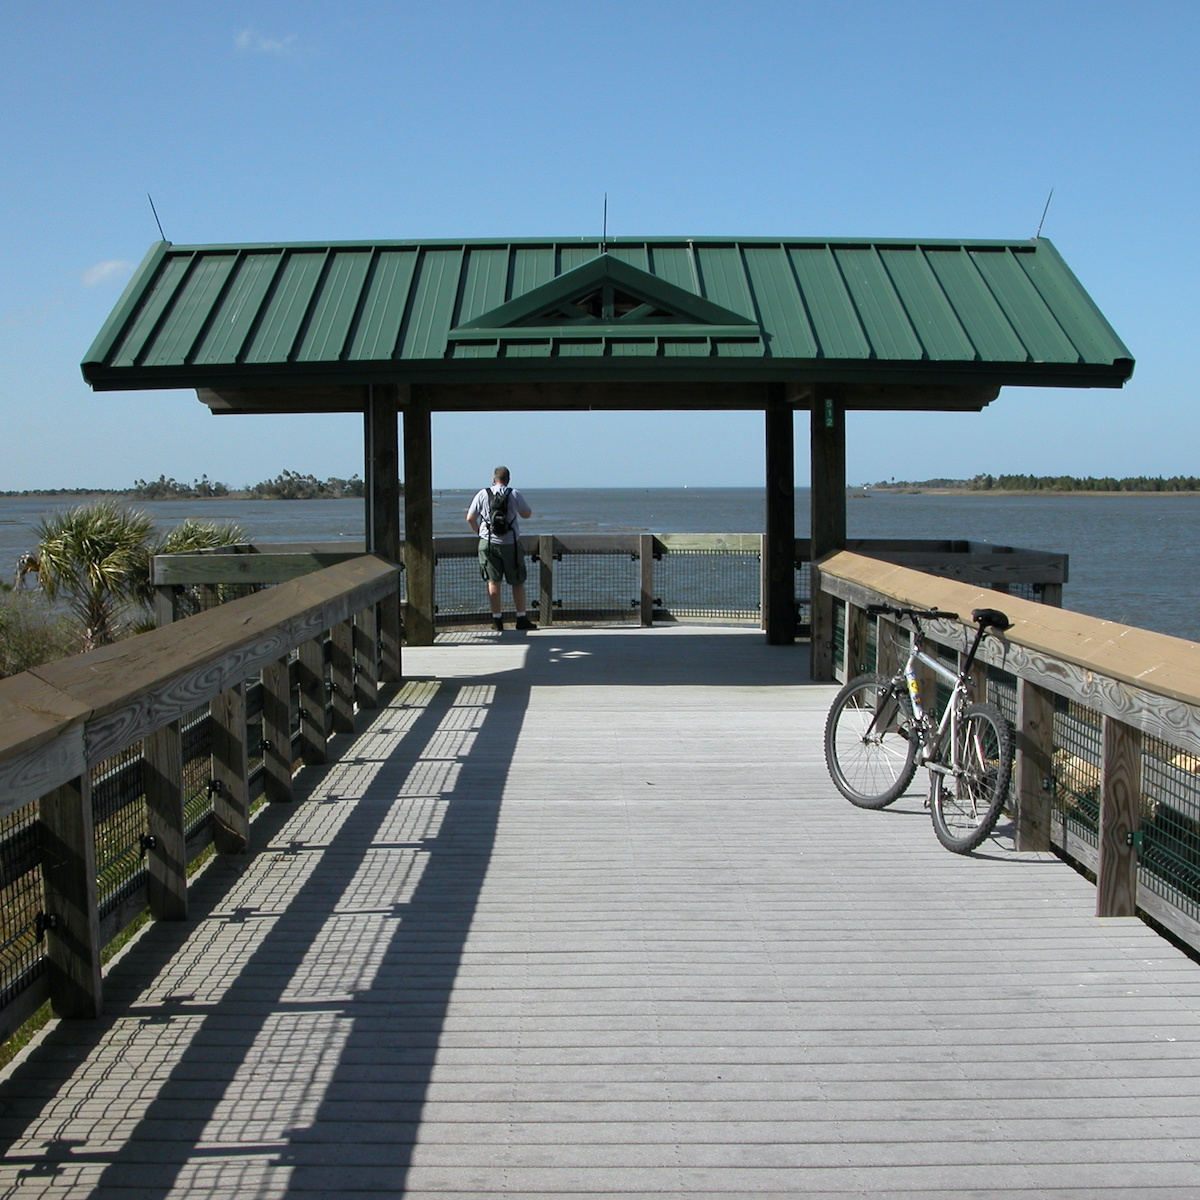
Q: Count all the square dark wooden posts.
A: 4